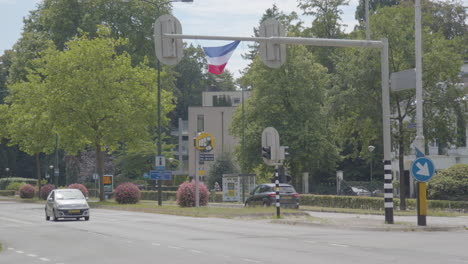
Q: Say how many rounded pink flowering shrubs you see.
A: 5